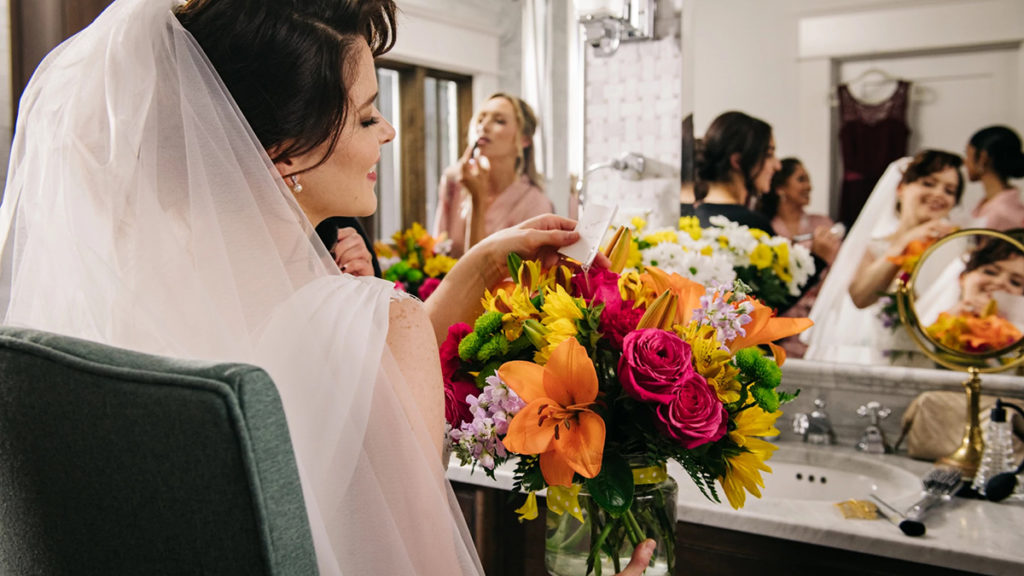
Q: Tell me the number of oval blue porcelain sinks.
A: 0